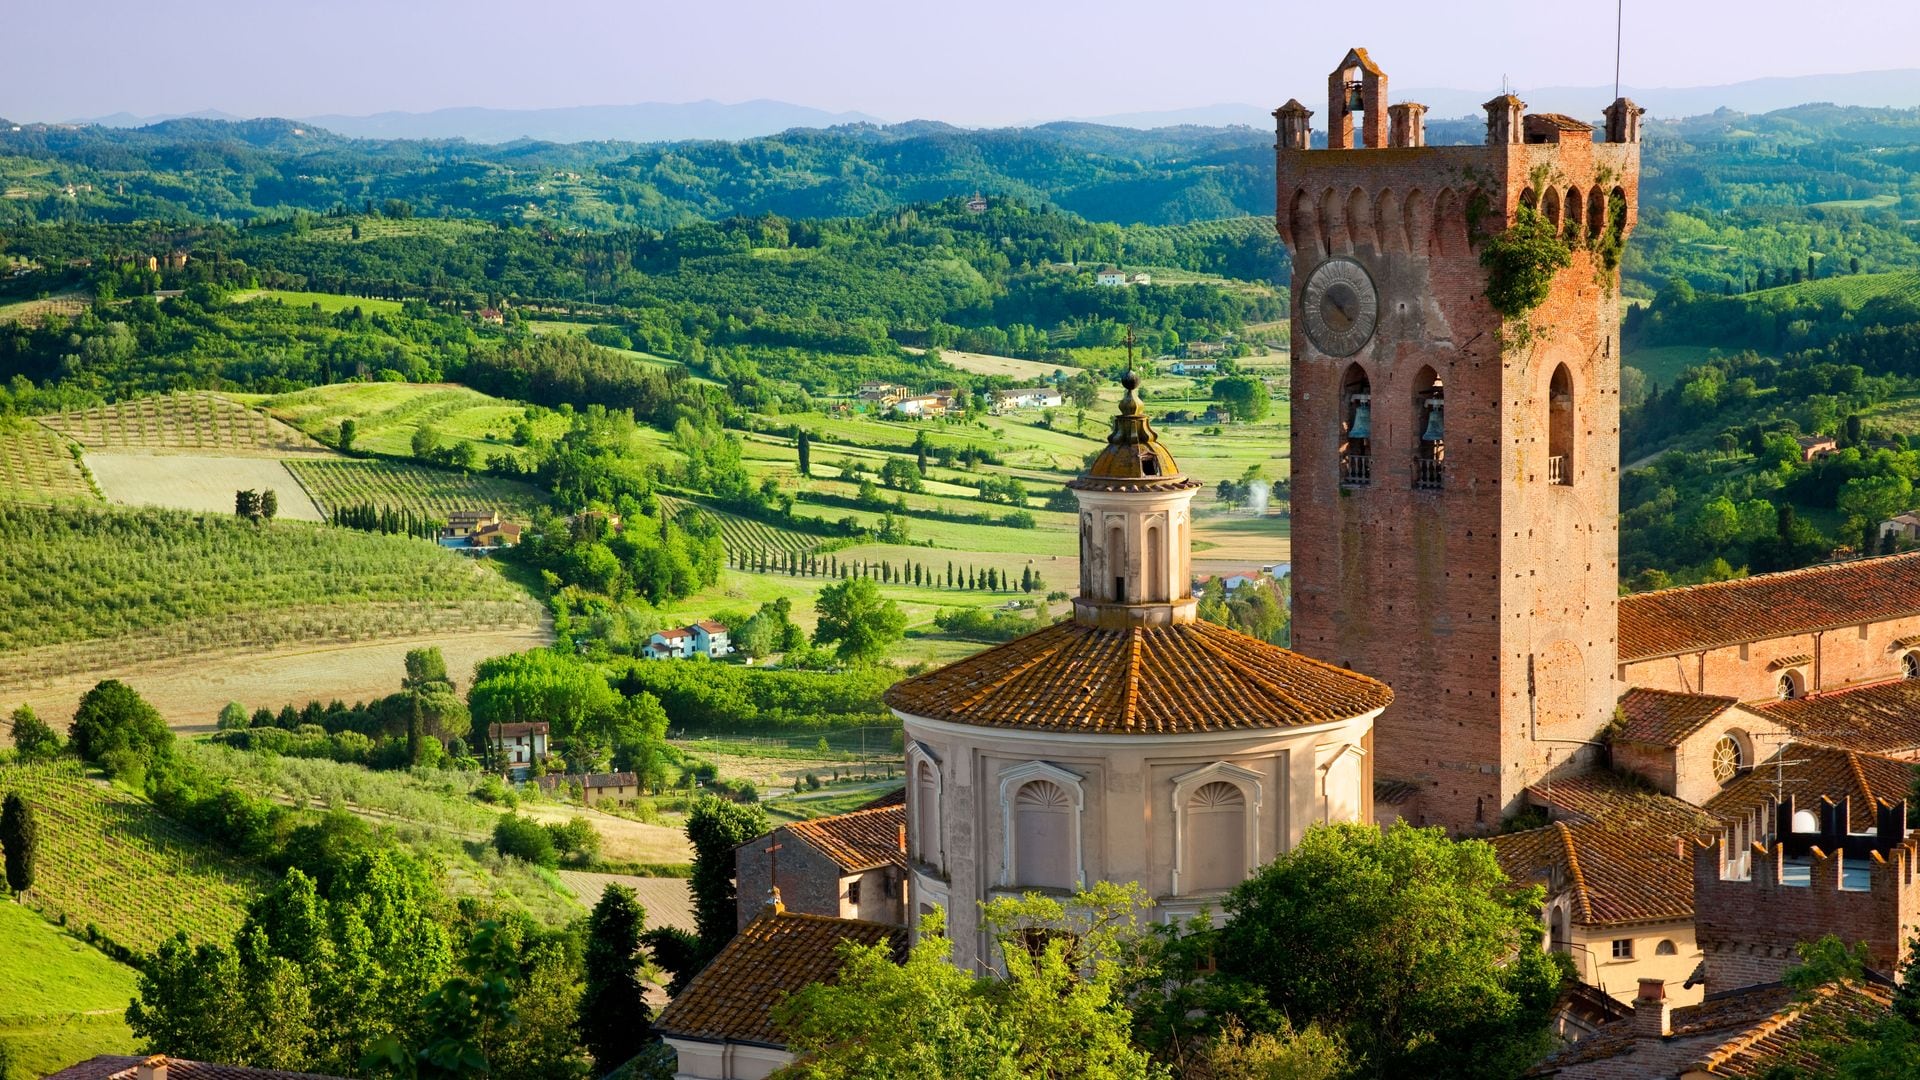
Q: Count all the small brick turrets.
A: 4